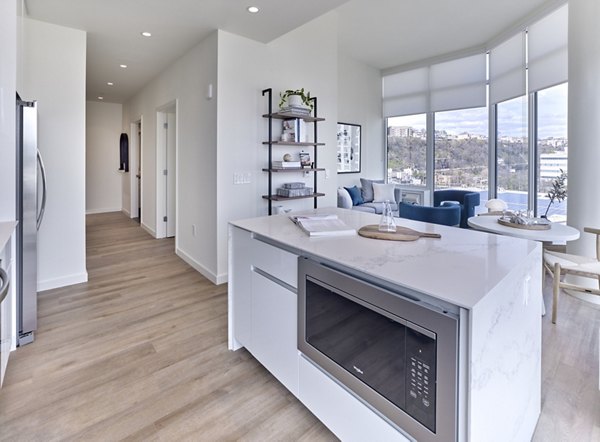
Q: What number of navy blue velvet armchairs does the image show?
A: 2